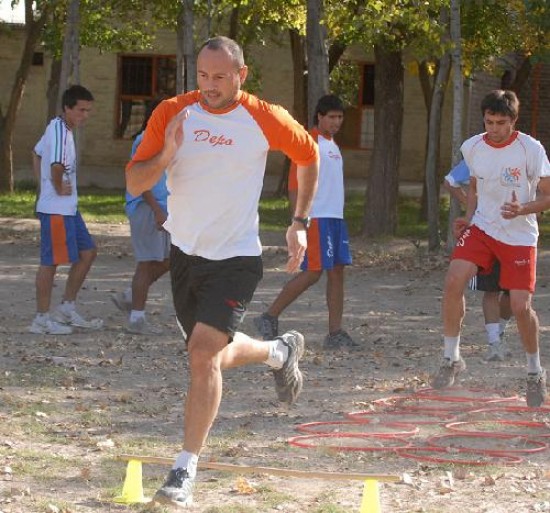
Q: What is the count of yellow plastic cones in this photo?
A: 2